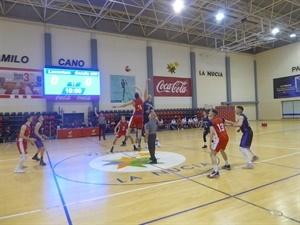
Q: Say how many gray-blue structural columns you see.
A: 6